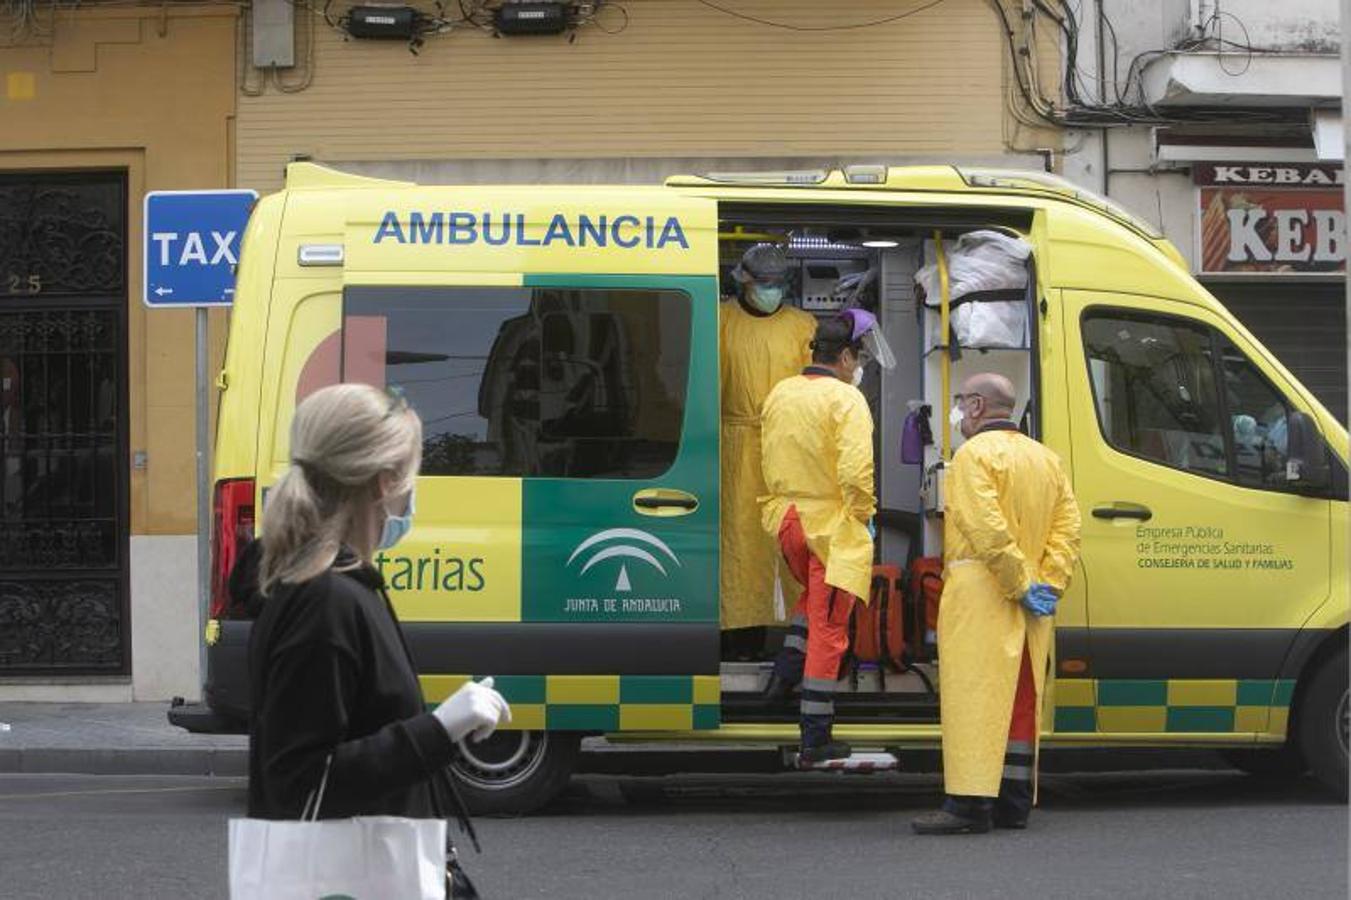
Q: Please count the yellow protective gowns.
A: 3